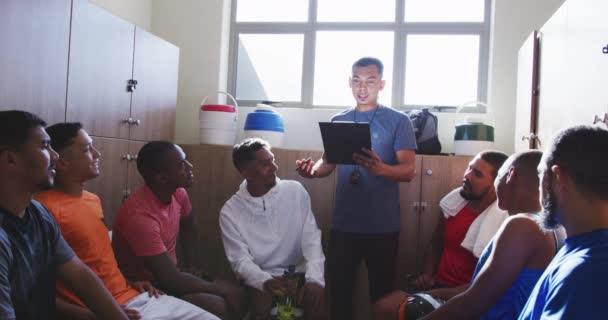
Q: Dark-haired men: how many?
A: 8